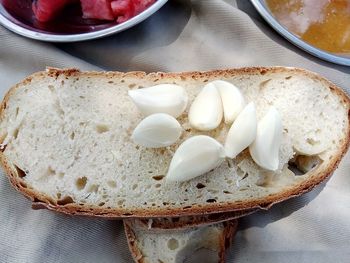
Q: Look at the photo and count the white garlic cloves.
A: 7